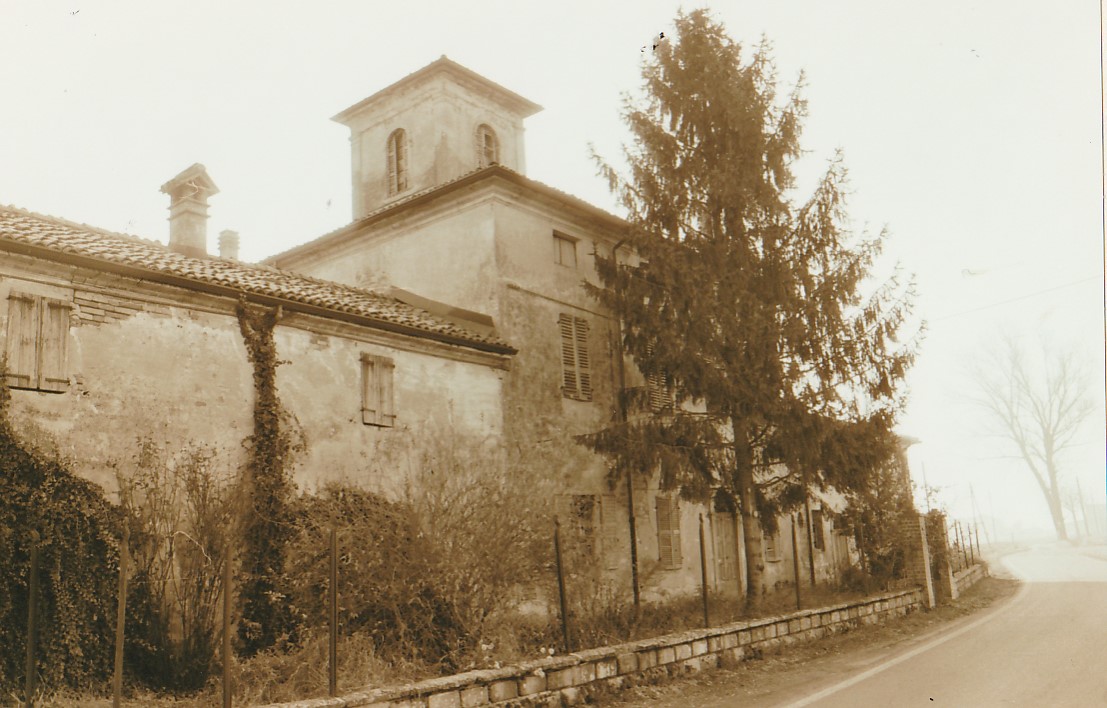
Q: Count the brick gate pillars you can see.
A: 2